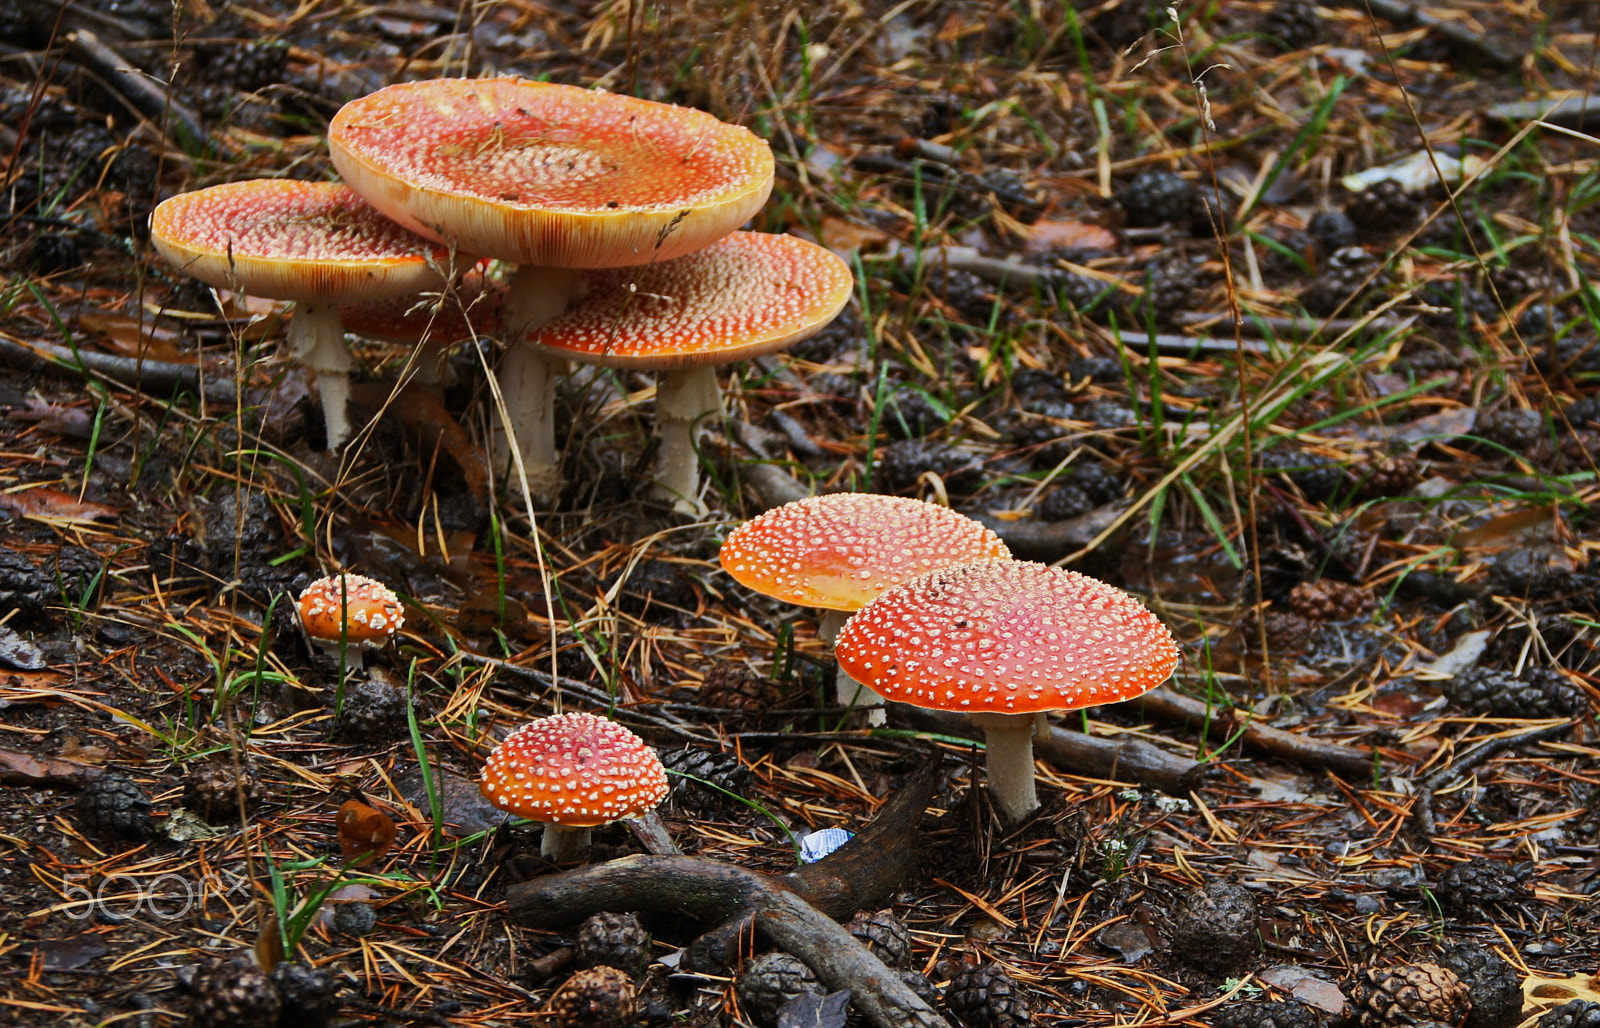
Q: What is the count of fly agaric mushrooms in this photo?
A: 8